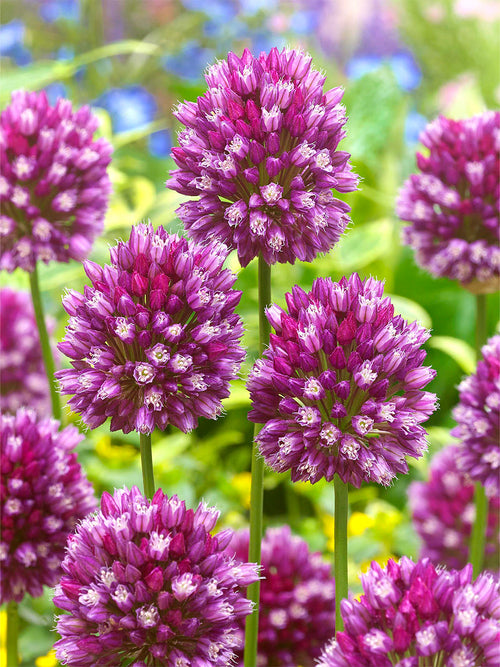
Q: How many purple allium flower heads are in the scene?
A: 12